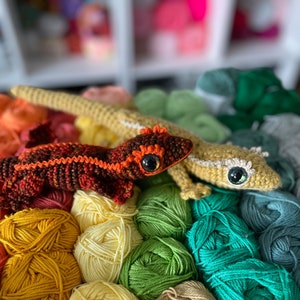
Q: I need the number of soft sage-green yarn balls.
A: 3